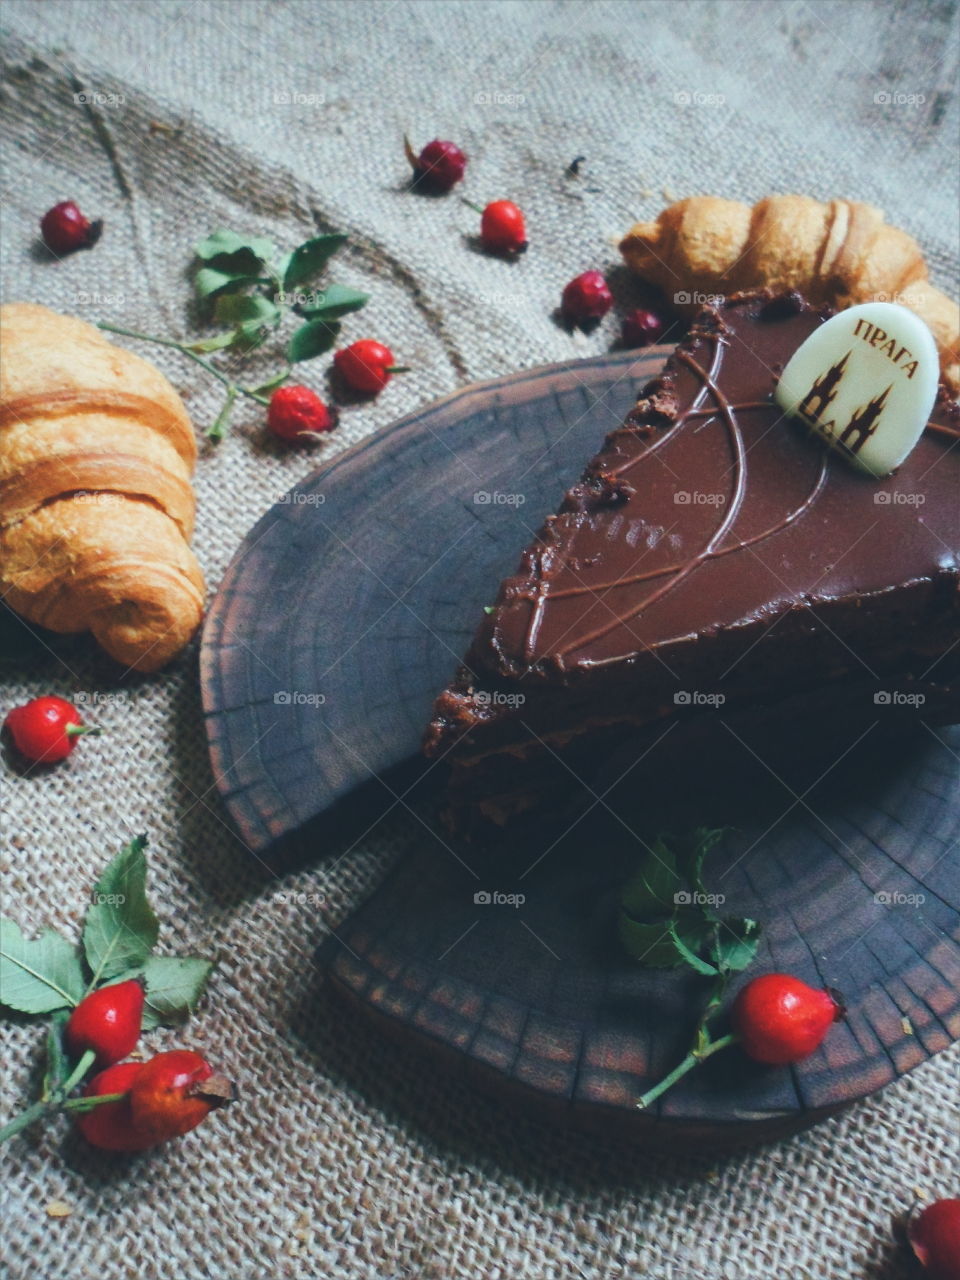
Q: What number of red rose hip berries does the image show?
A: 13